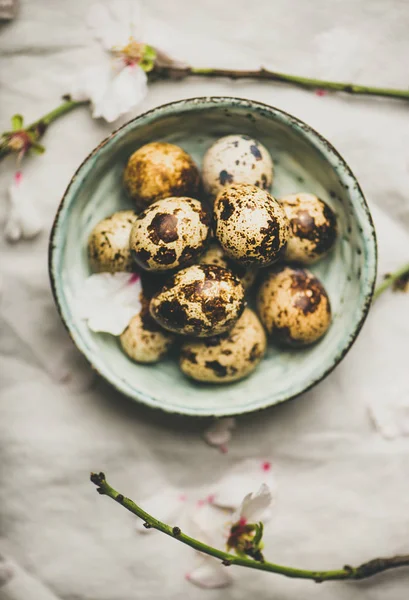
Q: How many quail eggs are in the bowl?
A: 11